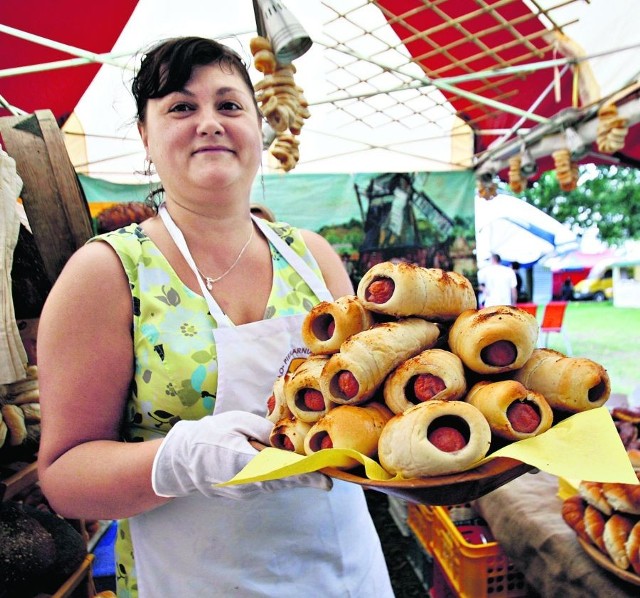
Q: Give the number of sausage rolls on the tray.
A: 12